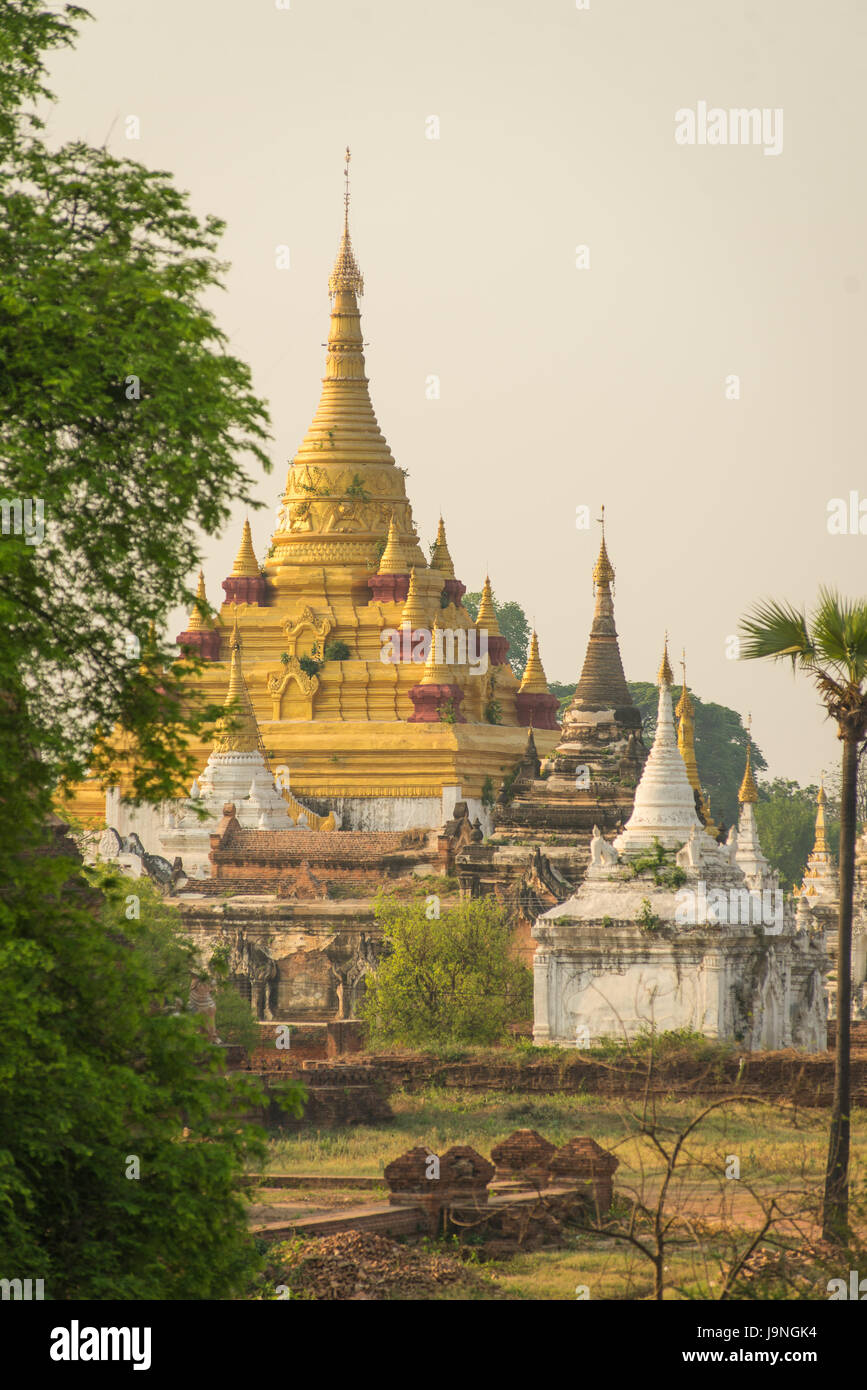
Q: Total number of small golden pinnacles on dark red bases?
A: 8